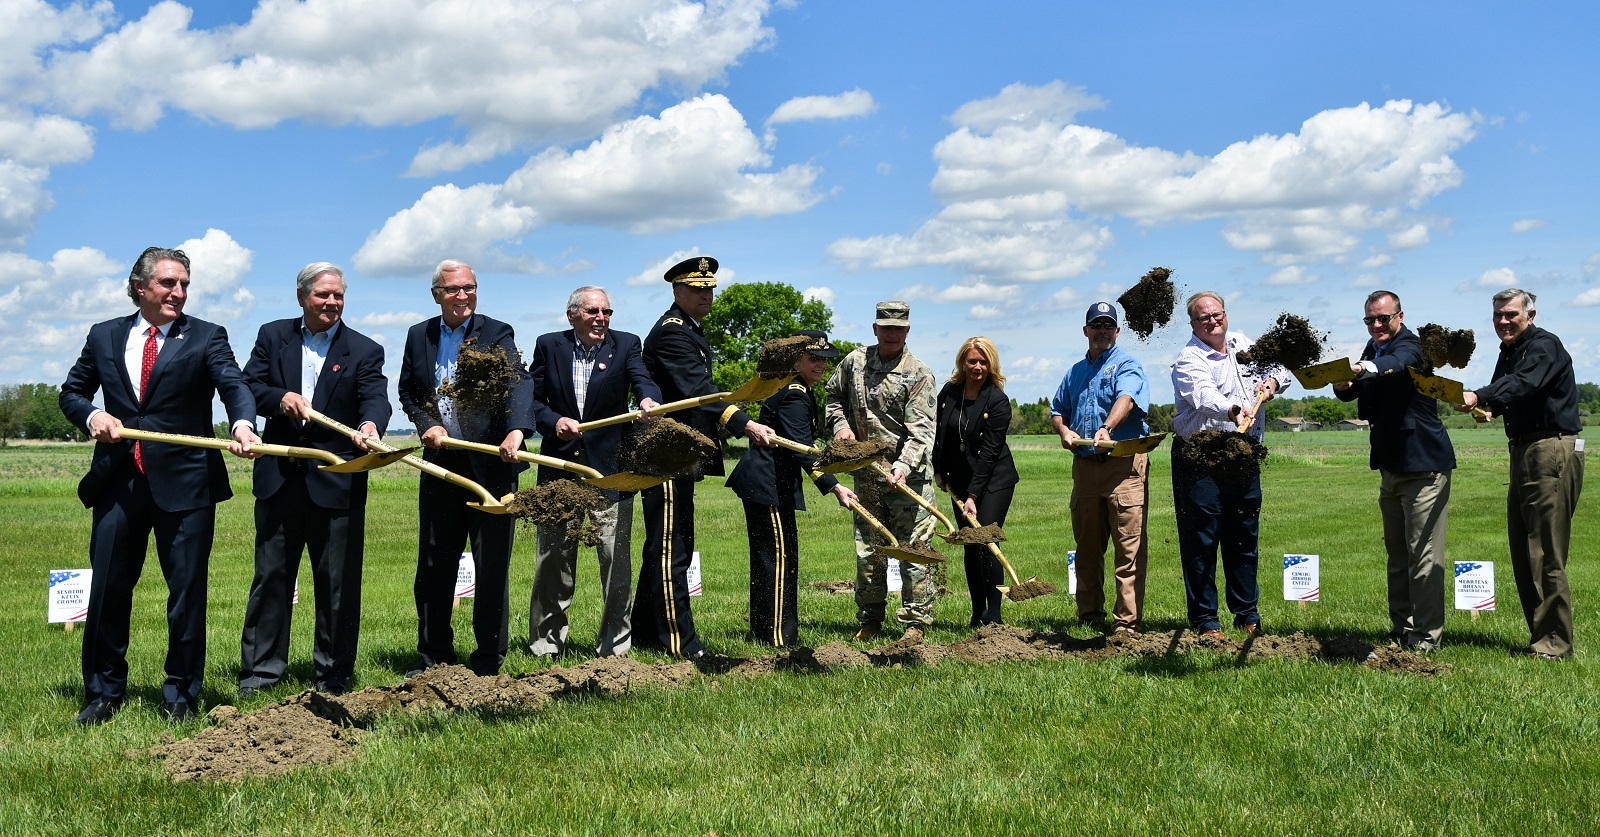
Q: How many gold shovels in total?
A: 12